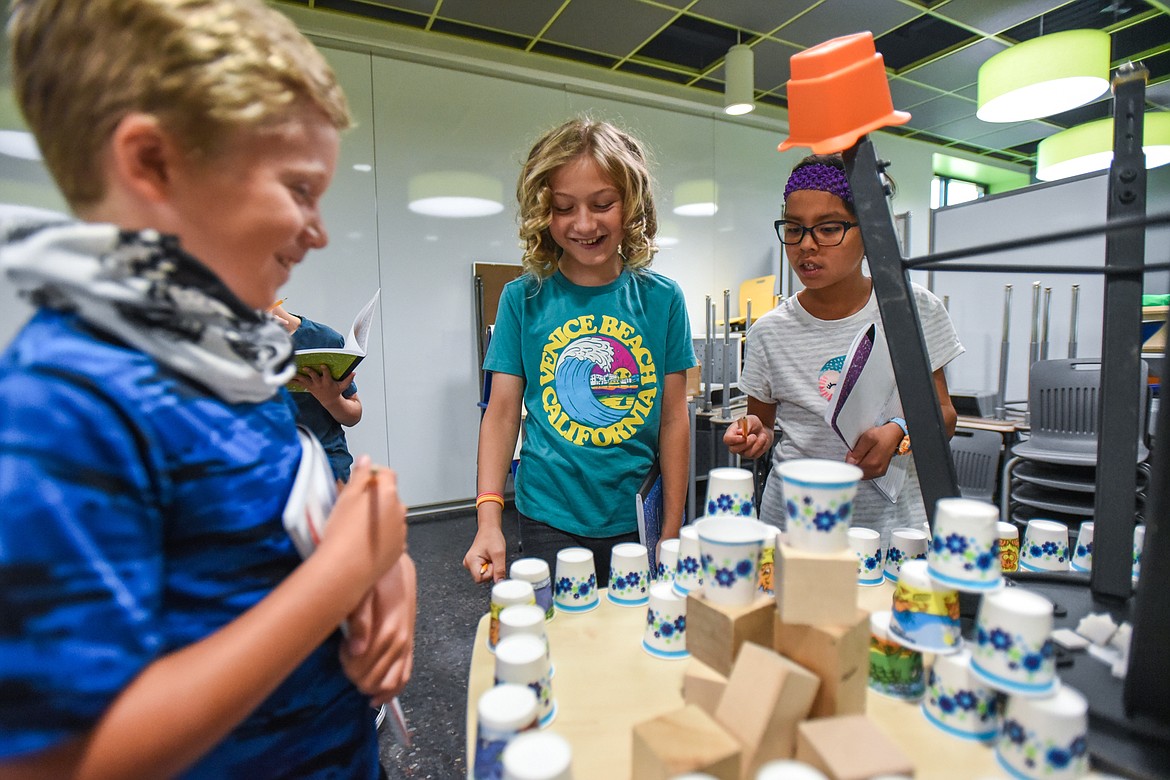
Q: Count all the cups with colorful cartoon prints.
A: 7